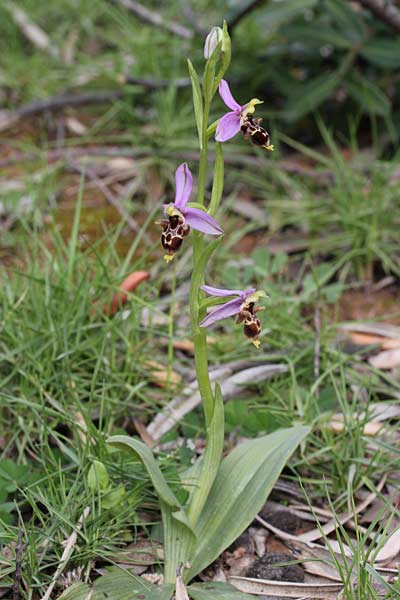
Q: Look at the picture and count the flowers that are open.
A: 3